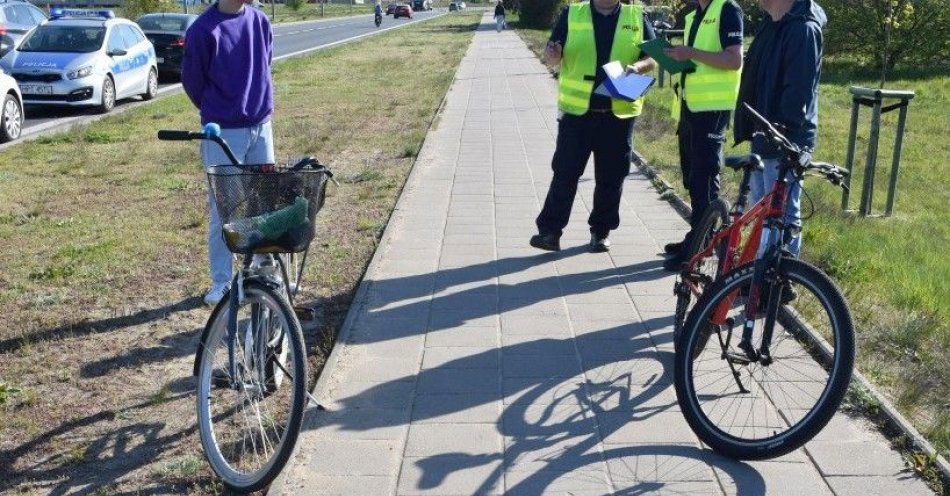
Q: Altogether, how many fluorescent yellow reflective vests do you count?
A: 2